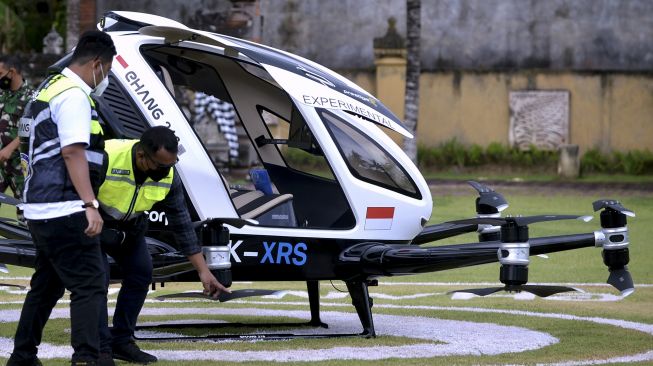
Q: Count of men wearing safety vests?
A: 2